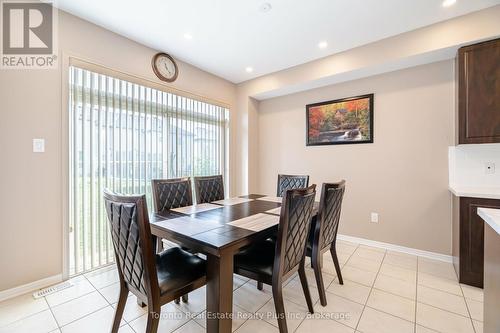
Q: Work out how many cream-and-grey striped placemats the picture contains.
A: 6